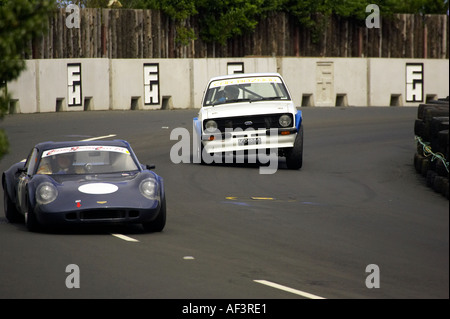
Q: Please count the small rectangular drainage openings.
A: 9